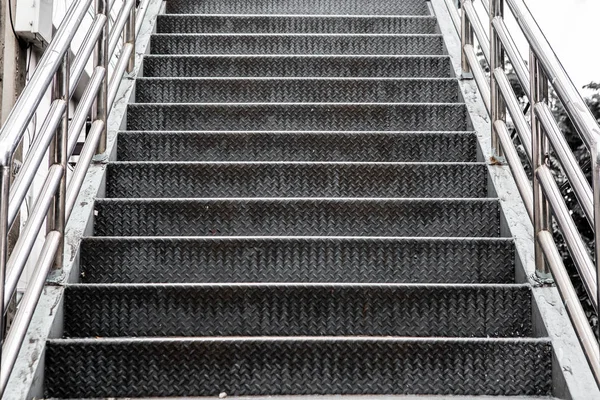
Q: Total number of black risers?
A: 12